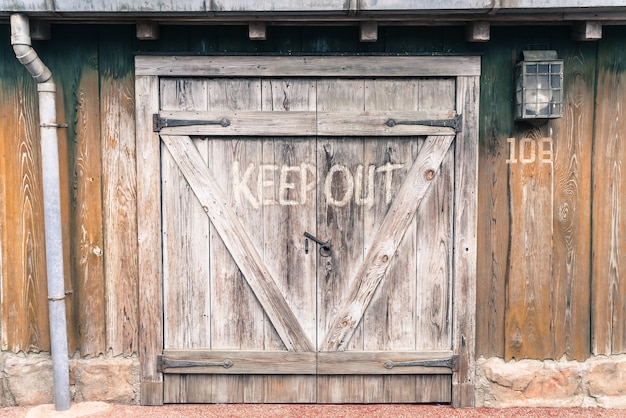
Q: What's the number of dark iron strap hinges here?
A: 4